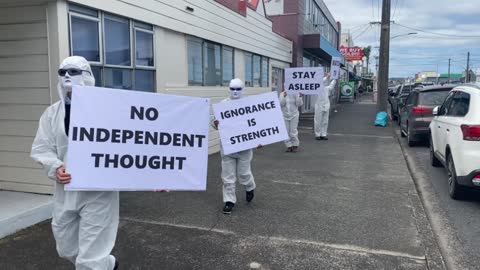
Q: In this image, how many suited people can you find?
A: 4